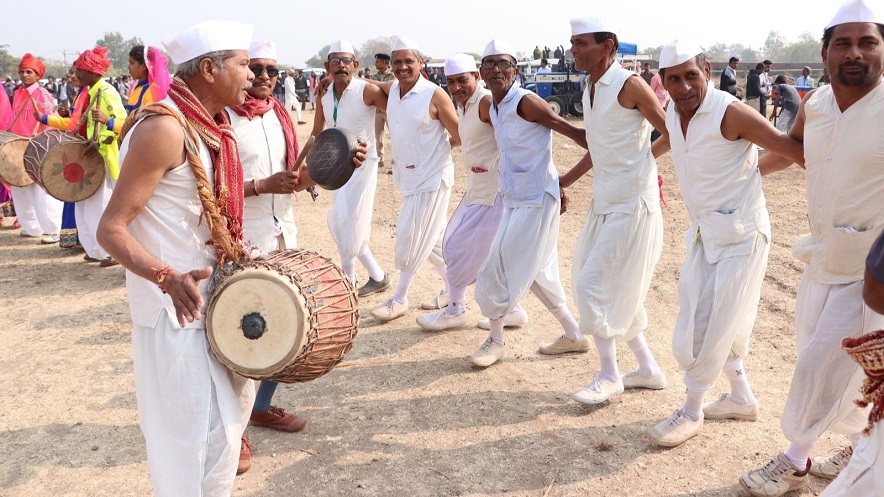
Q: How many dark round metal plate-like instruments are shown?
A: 1